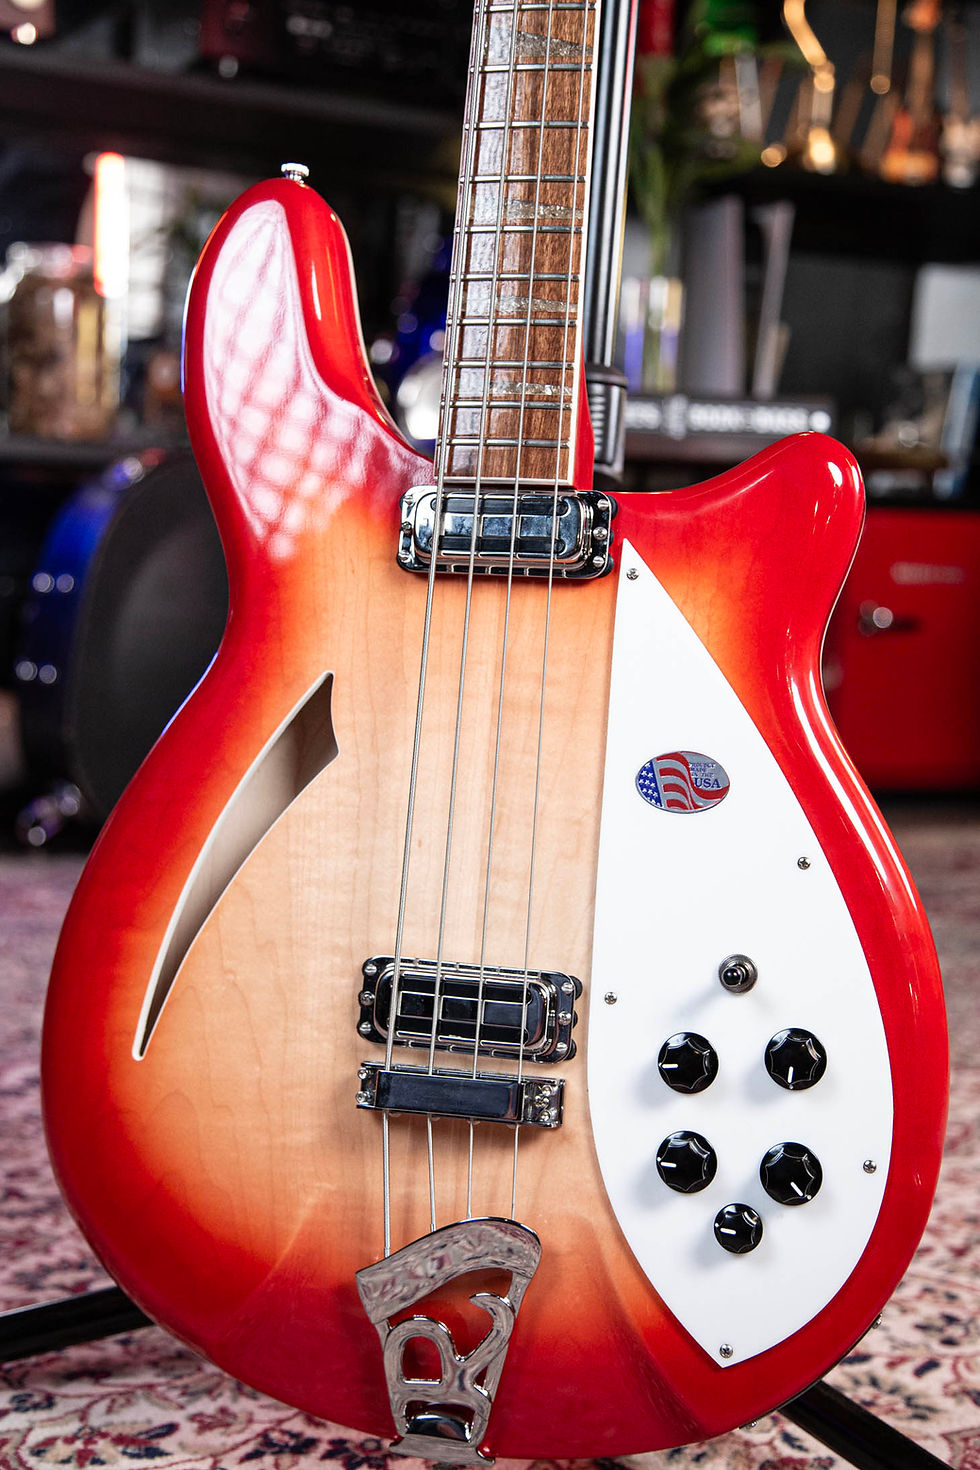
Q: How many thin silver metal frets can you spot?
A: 10